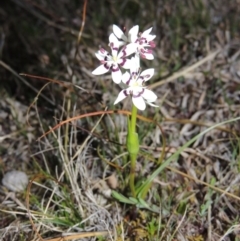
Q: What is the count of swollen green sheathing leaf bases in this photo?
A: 1